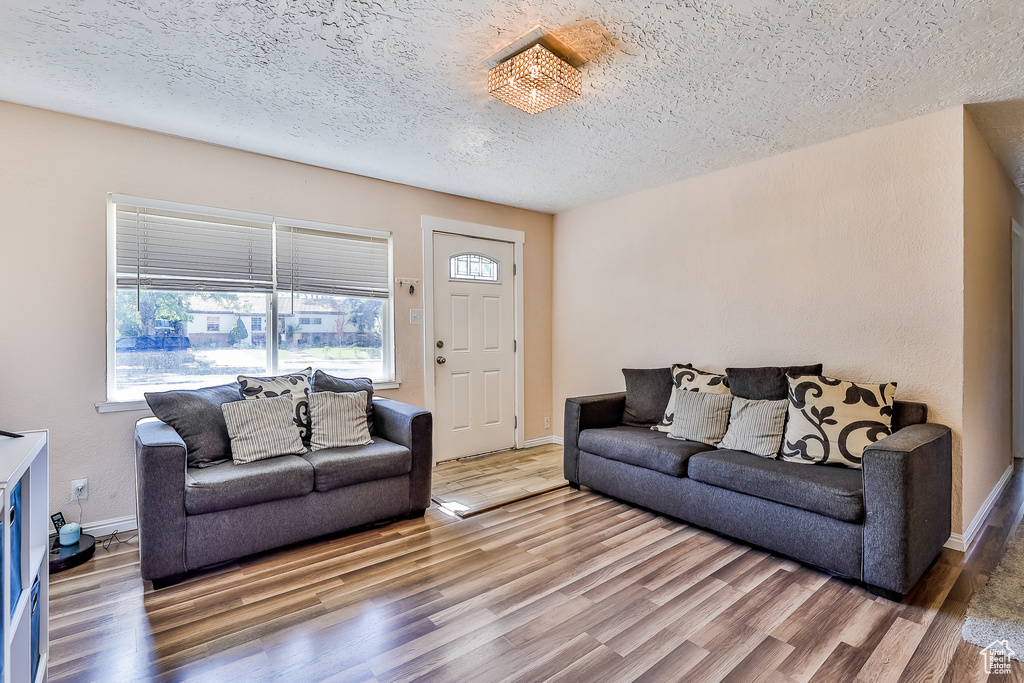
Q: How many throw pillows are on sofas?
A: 11